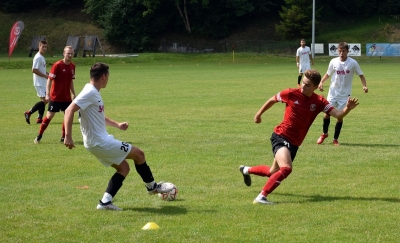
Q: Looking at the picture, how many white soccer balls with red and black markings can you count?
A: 1